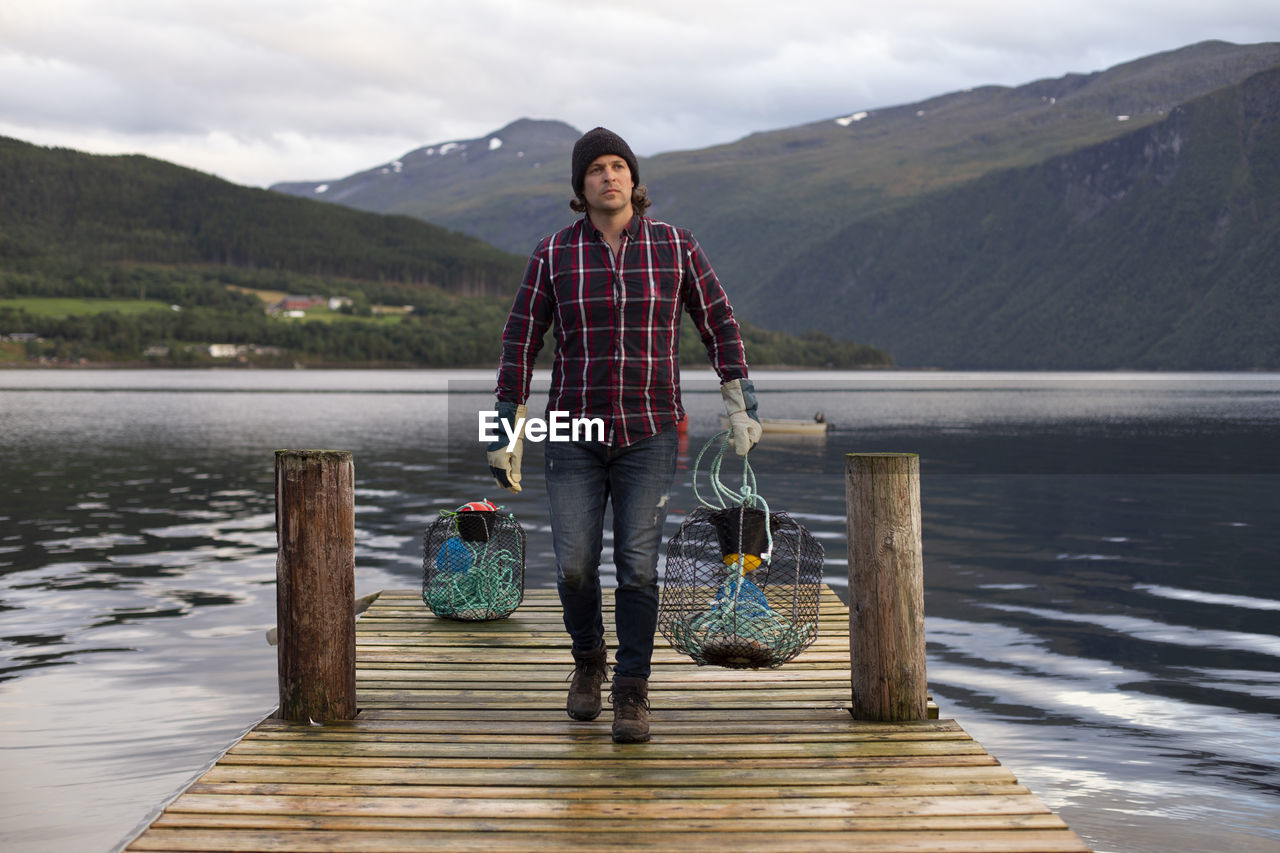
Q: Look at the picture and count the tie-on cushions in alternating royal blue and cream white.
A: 0